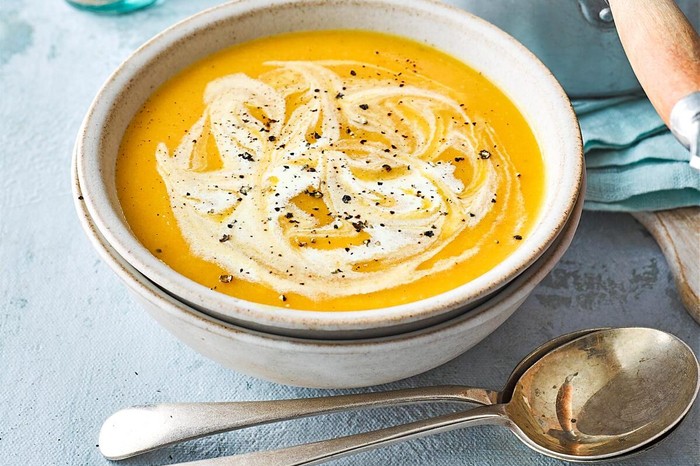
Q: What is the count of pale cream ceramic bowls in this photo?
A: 2